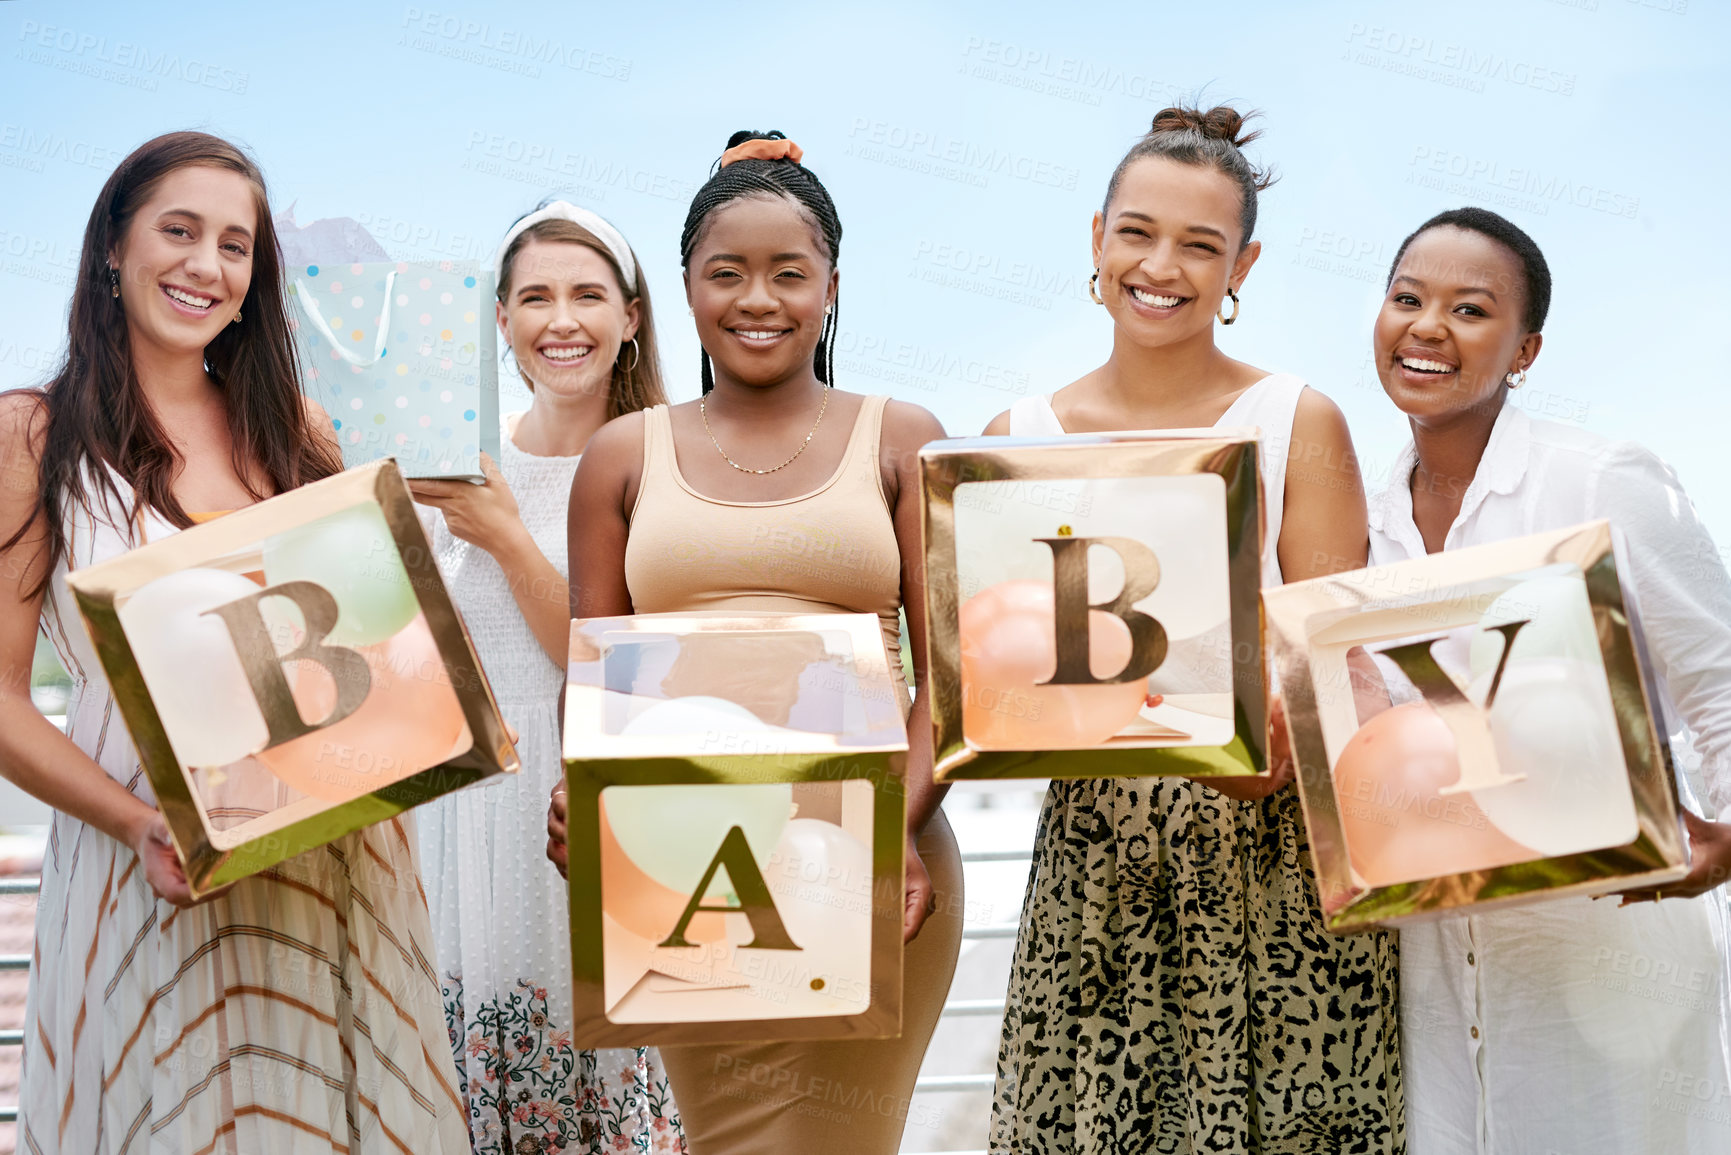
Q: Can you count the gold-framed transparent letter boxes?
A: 4